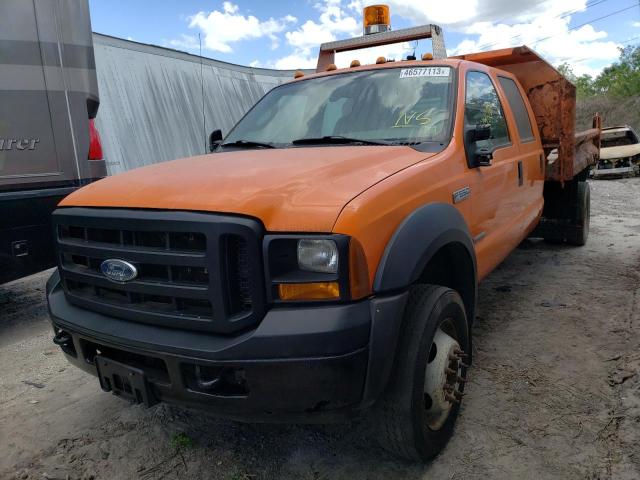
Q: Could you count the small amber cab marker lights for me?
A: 5